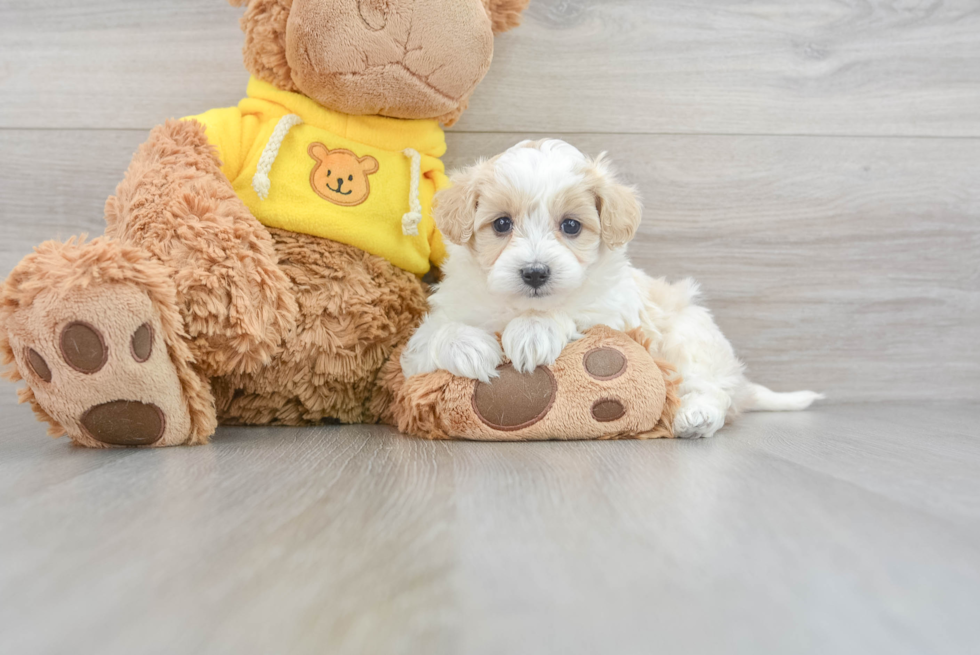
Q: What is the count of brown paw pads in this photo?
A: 7